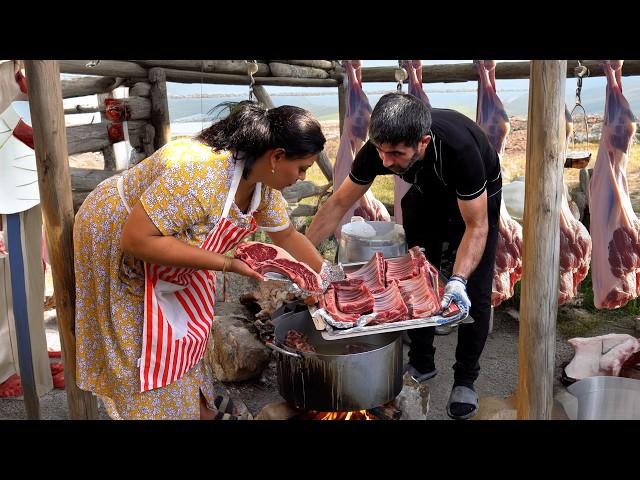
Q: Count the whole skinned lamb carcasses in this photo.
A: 5